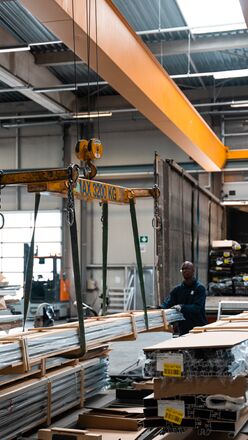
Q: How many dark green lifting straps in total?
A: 4